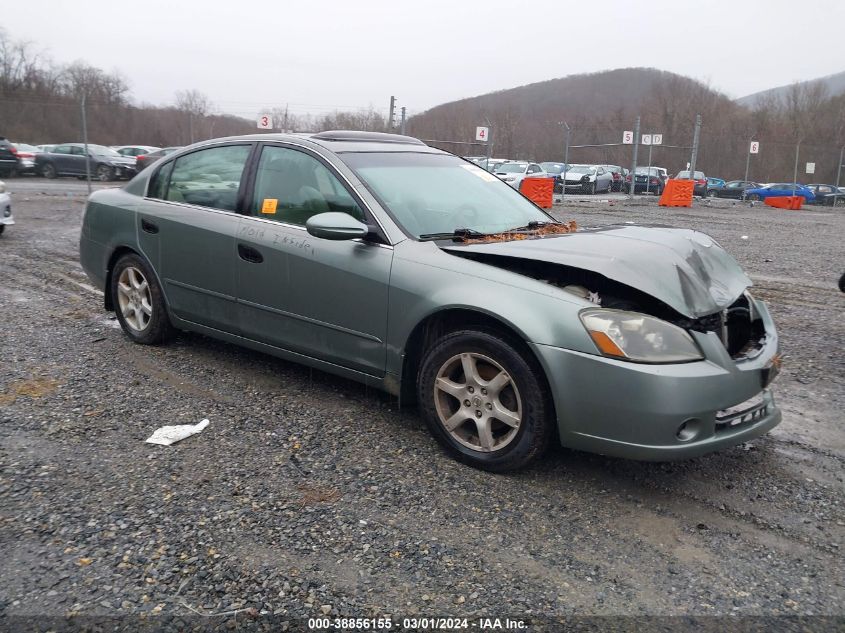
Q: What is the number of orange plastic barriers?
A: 3